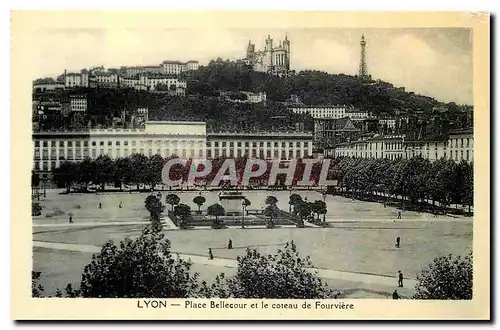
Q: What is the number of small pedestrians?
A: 9